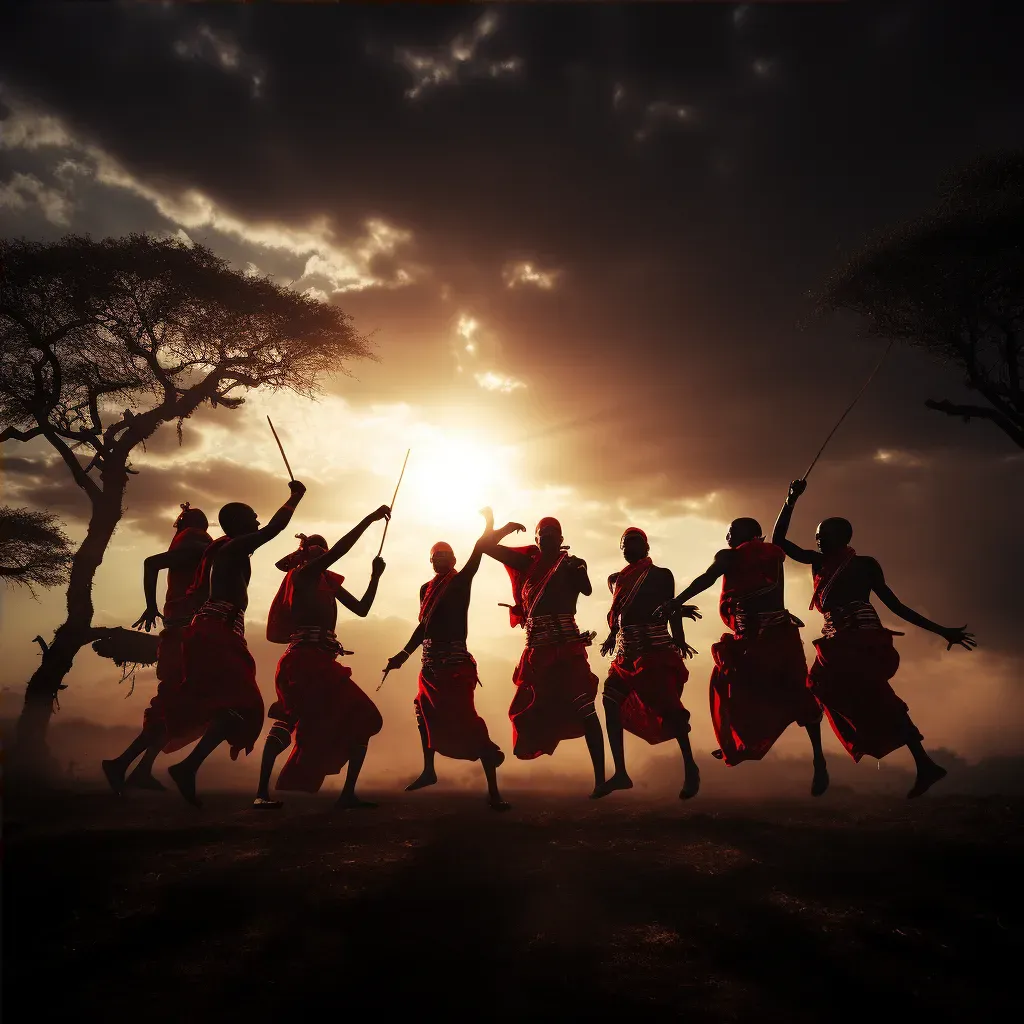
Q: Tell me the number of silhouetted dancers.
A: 8